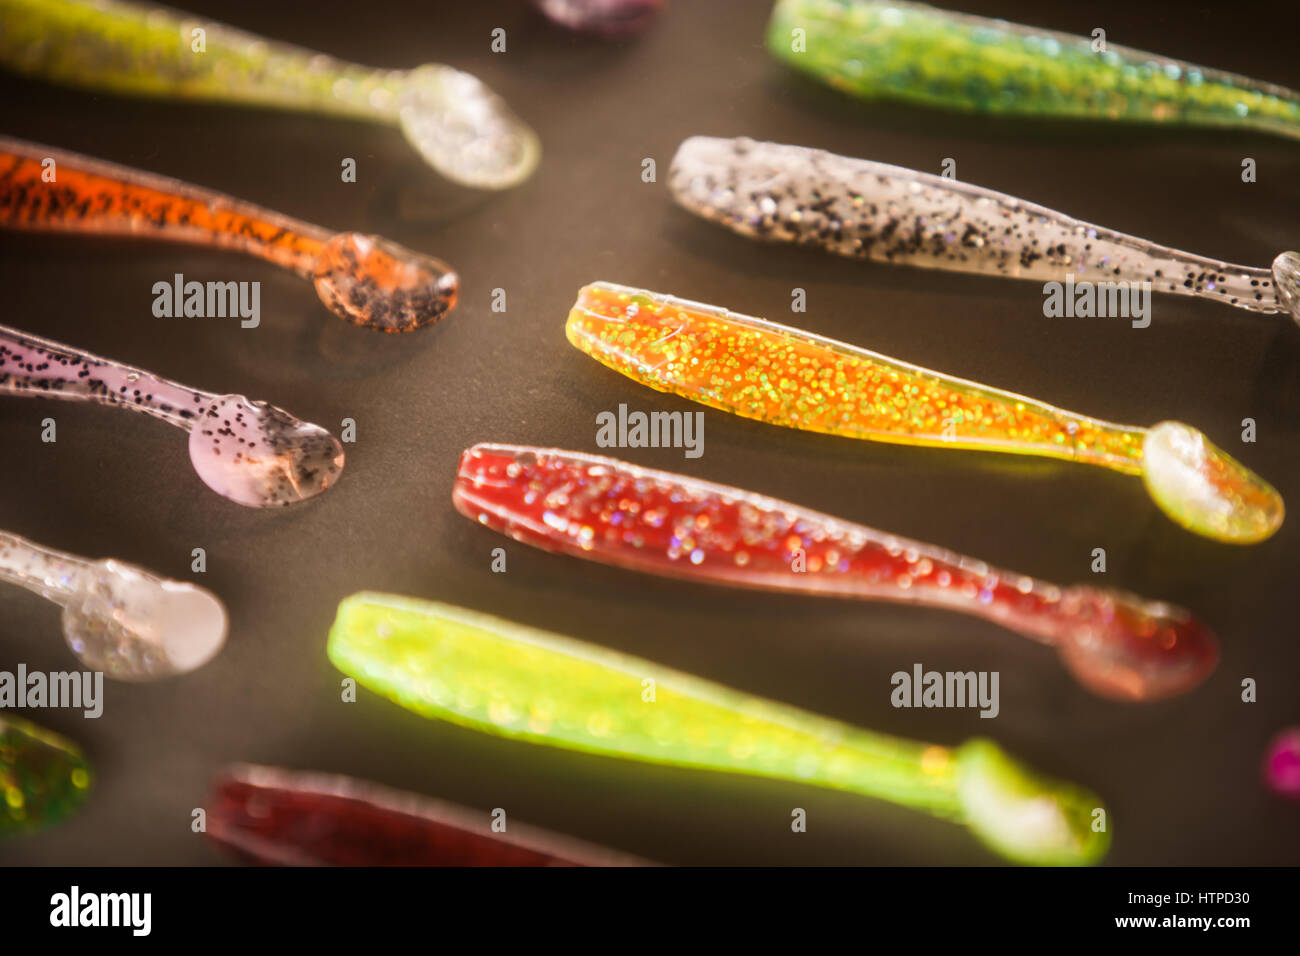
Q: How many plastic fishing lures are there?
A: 13